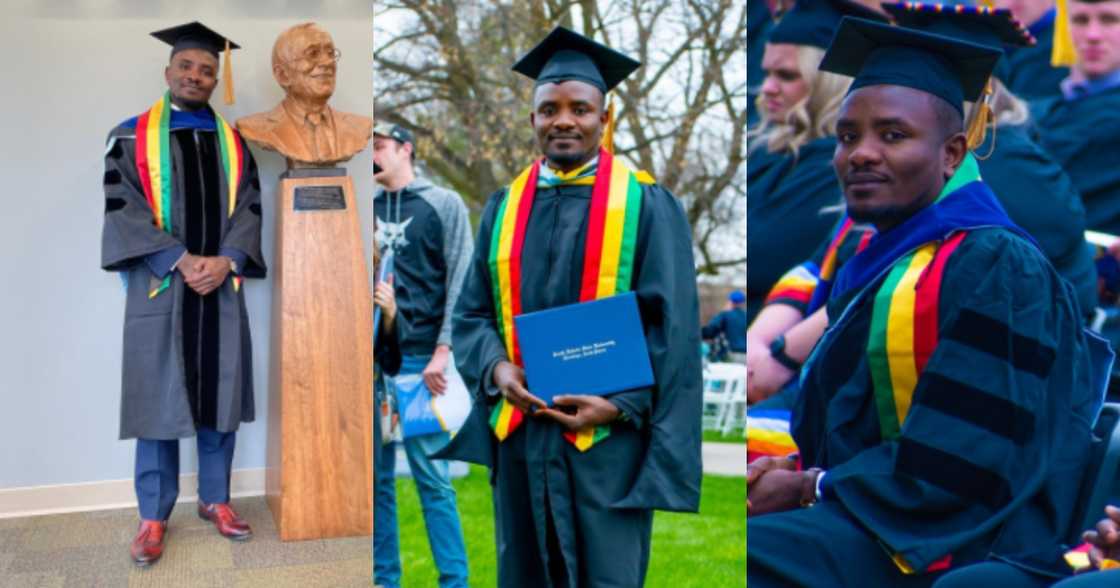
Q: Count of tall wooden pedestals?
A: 1